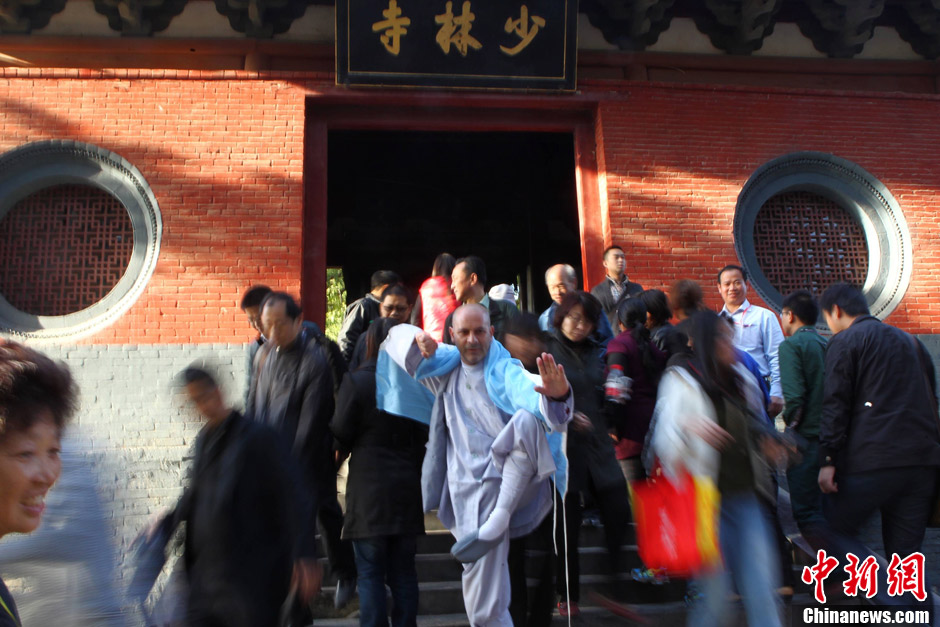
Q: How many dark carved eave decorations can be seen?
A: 7